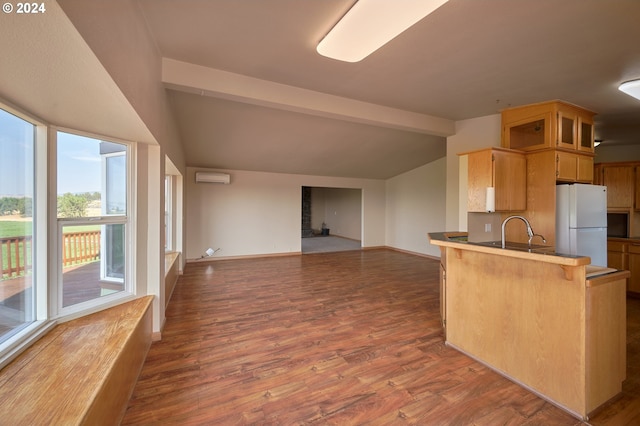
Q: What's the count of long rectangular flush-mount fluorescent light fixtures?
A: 2